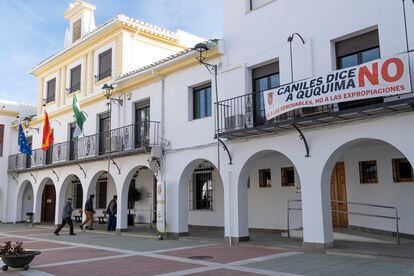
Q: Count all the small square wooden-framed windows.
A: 4